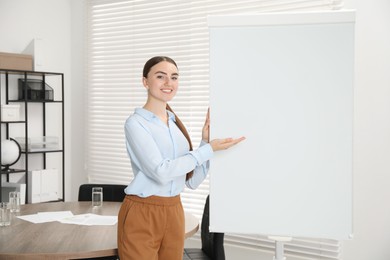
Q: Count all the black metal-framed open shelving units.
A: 1